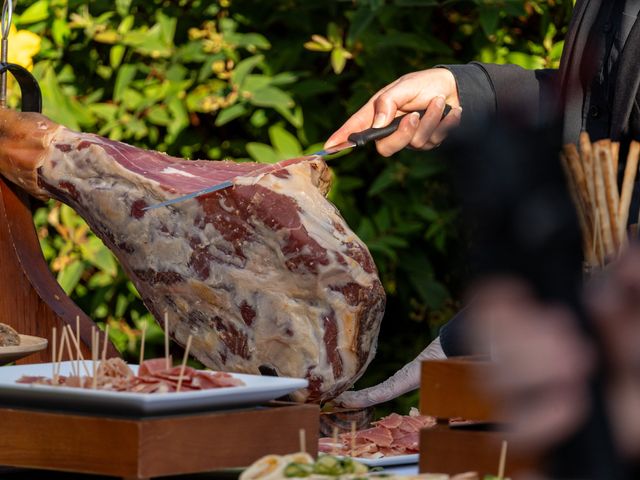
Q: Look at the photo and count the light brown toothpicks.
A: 15